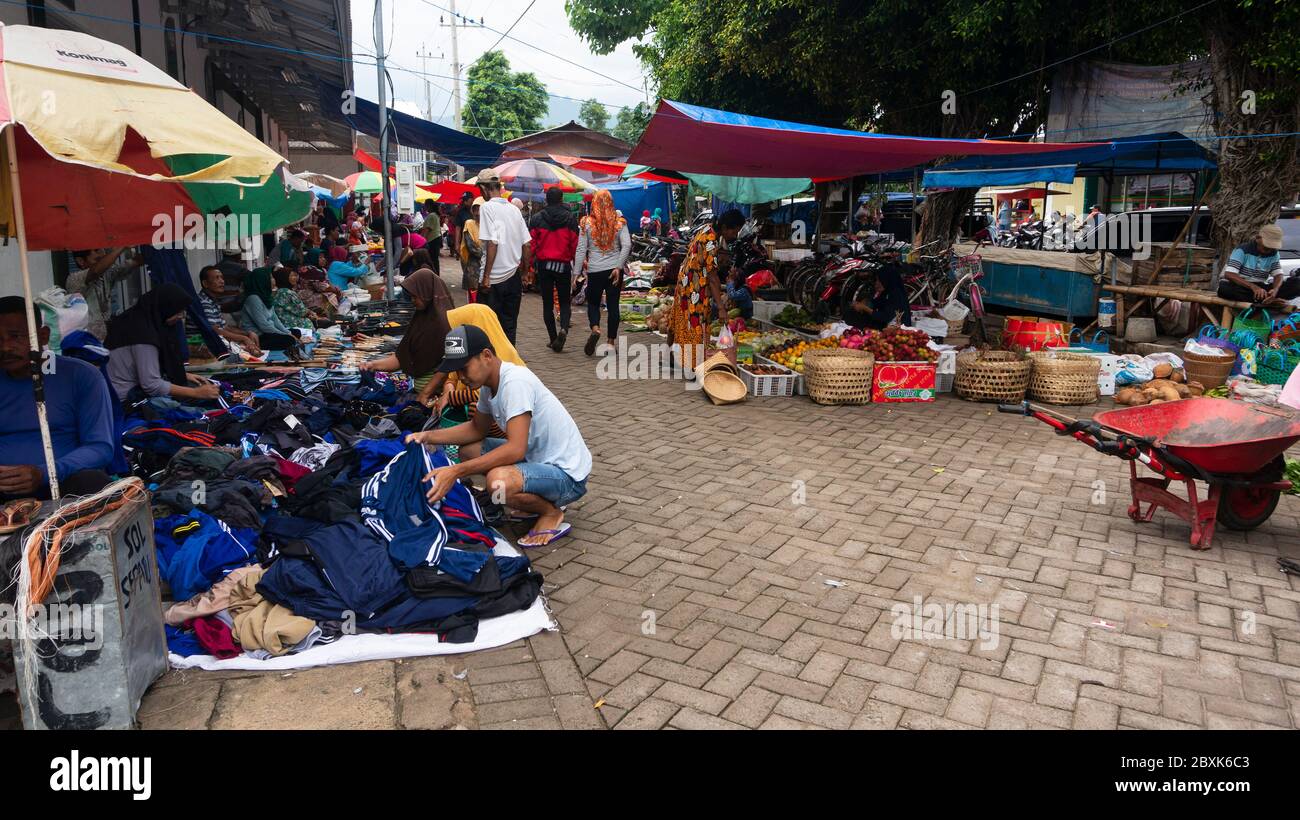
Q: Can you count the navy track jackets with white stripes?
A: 1